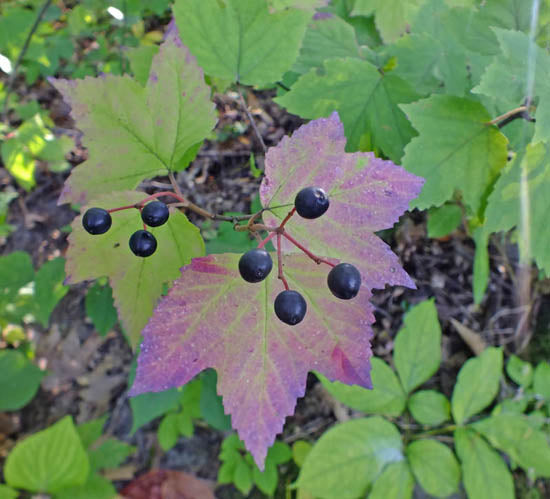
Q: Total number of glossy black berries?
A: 7